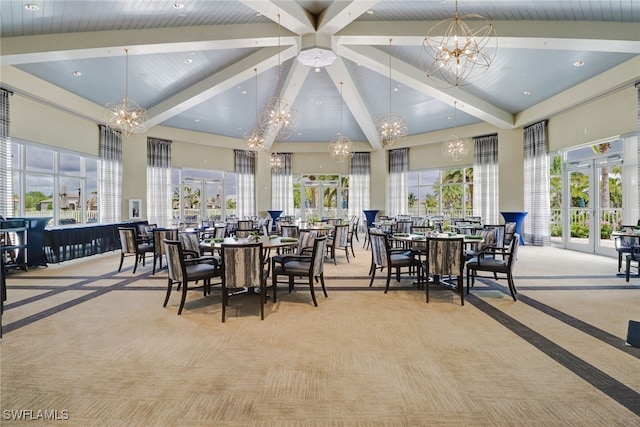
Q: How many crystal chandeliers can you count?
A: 8